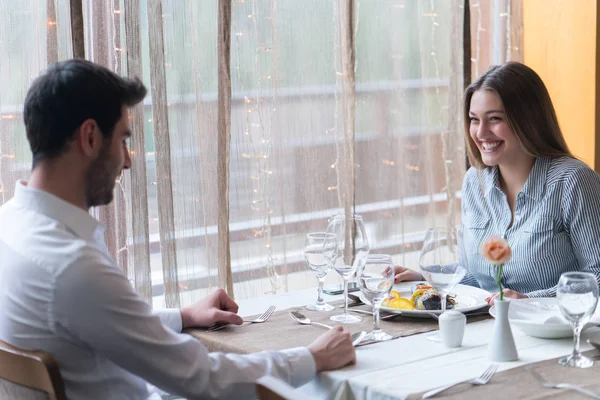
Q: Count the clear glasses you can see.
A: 5